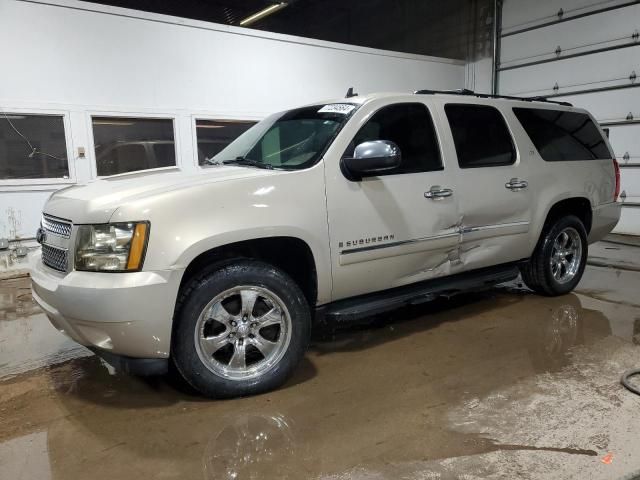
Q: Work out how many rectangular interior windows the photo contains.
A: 3